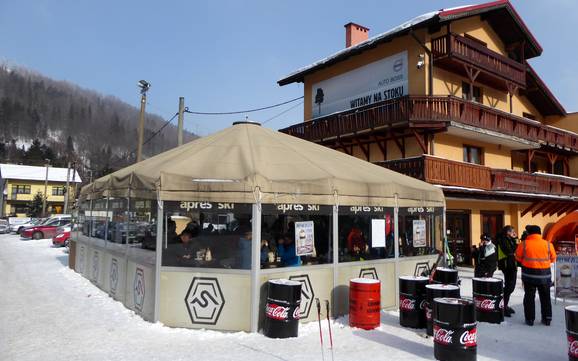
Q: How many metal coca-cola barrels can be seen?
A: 7